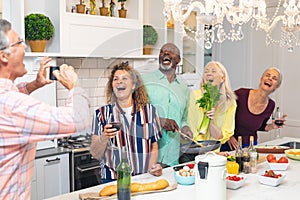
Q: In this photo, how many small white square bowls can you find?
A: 3